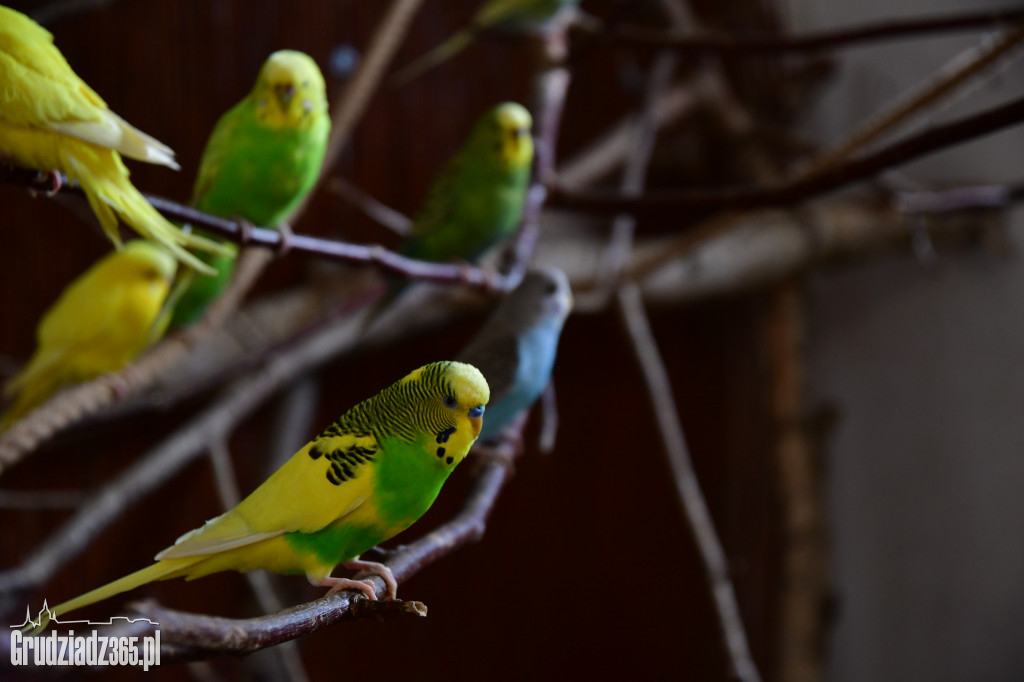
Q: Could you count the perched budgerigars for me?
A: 7